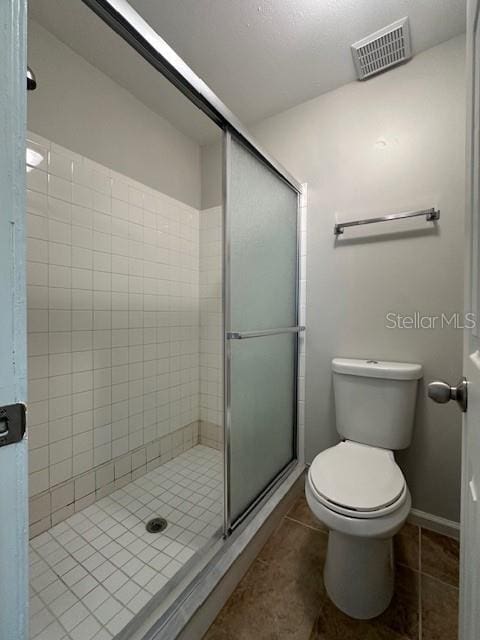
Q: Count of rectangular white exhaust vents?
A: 1